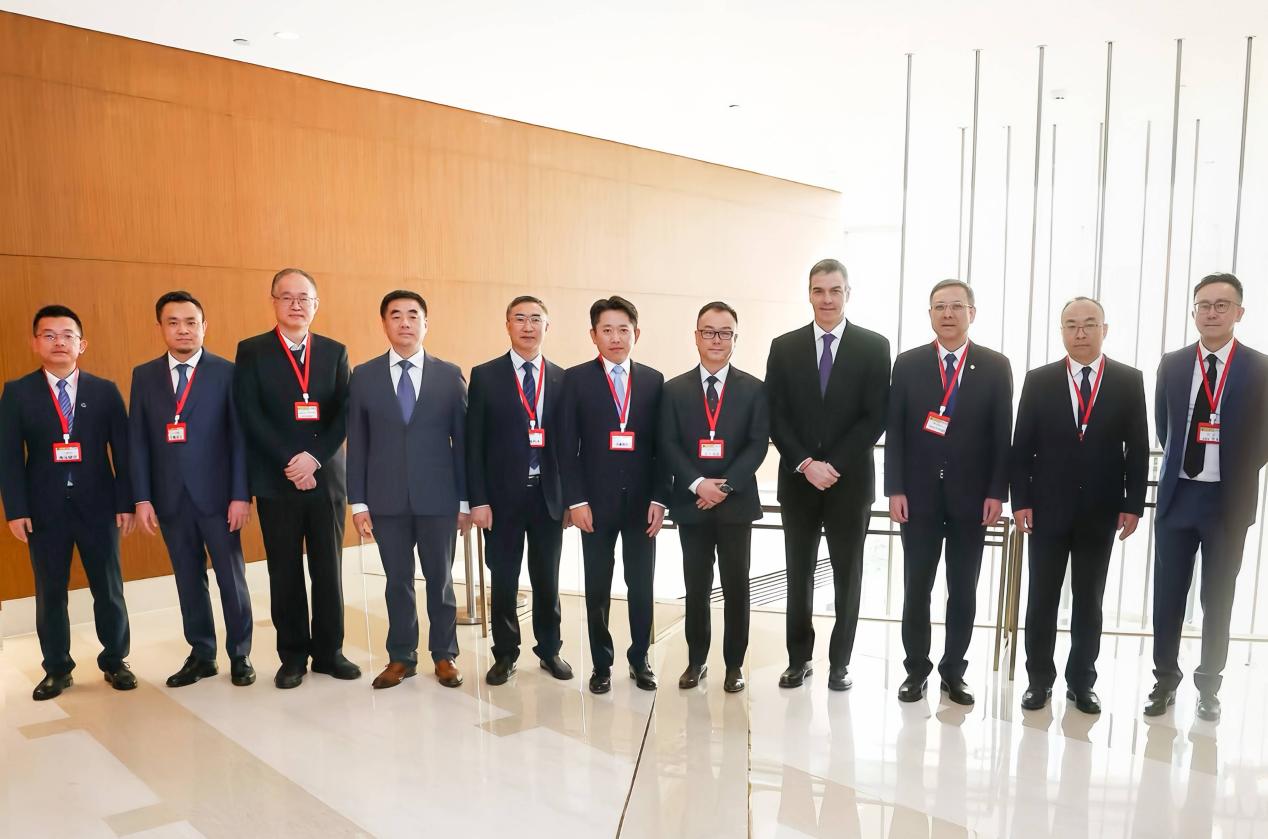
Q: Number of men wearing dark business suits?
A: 11